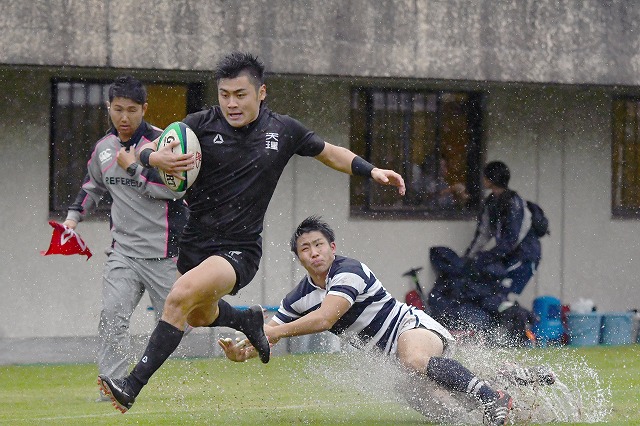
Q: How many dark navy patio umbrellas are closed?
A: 0